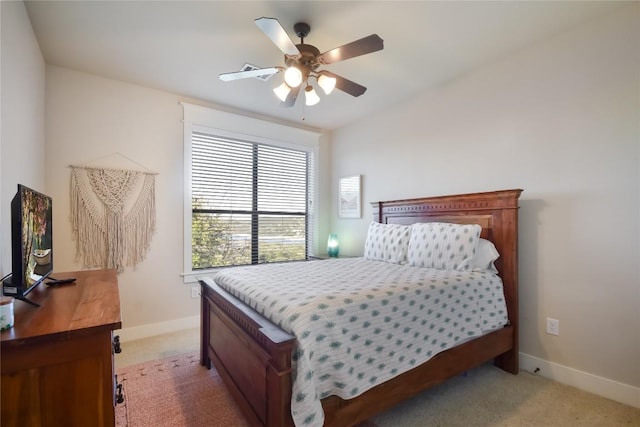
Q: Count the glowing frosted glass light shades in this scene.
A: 4